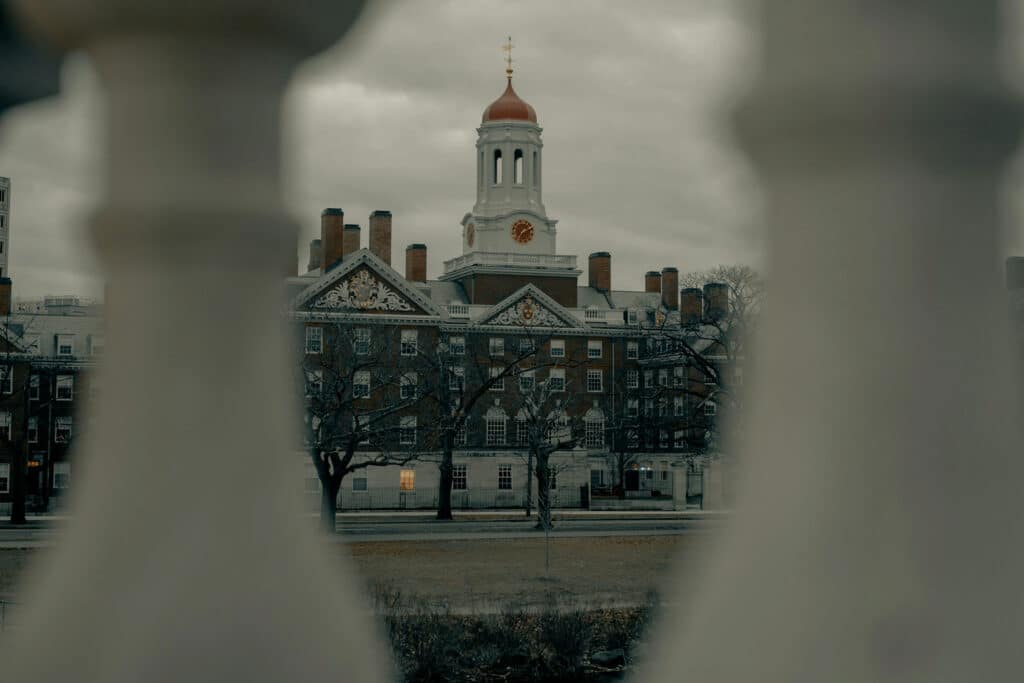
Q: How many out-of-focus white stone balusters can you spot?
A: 2